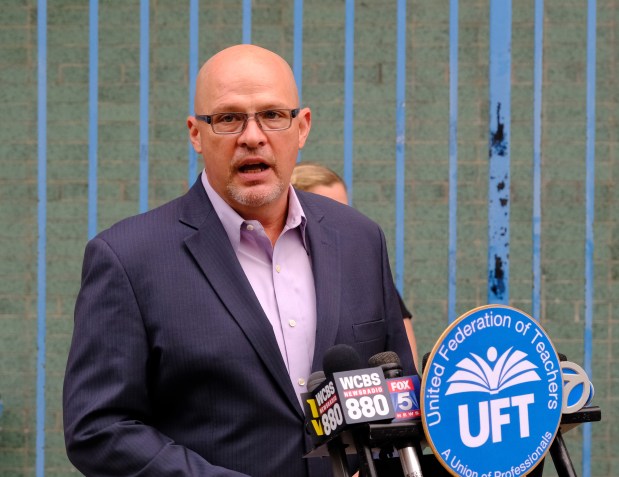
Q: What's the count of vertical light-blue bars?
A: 12